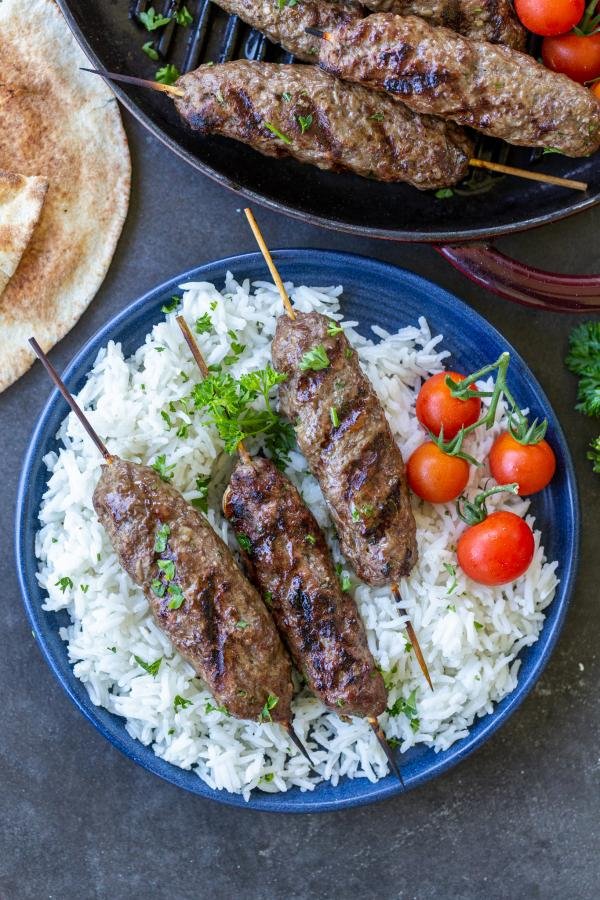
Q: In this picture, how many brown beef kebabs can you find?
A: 7